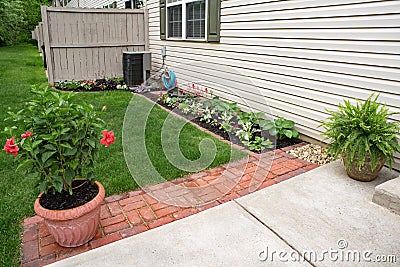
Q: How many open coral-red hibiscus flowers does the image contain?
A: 3